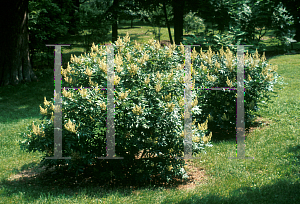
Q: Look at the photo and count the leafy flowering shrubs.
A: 2